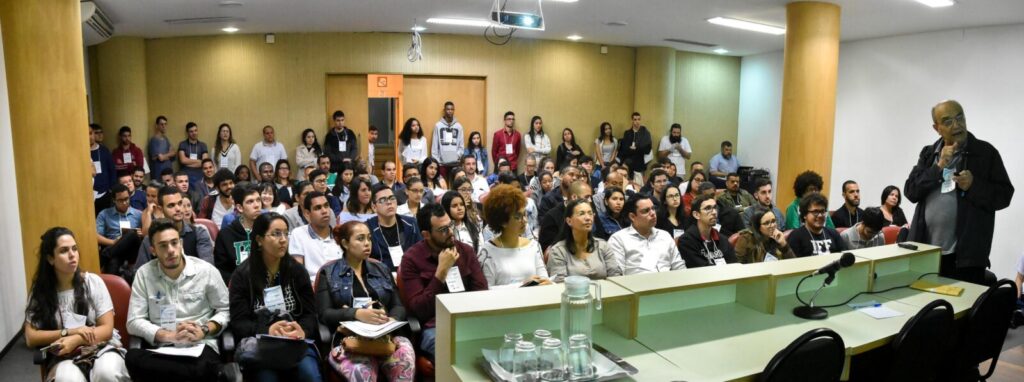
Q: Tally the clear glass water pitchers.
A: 1